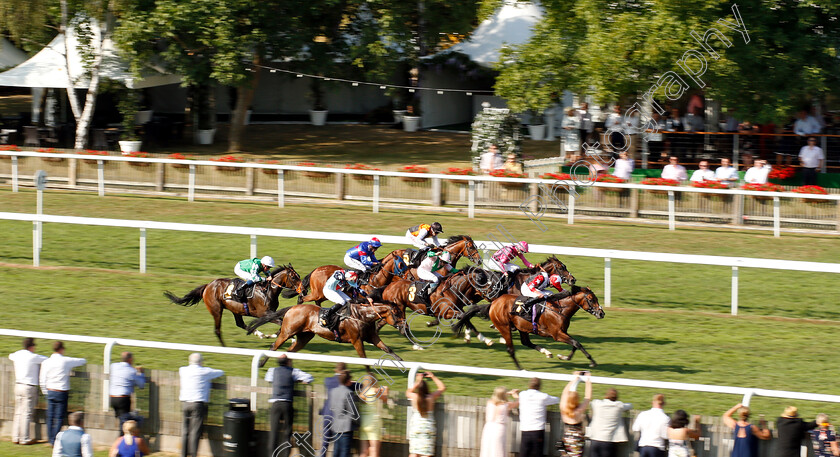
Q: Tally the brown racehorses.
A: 7